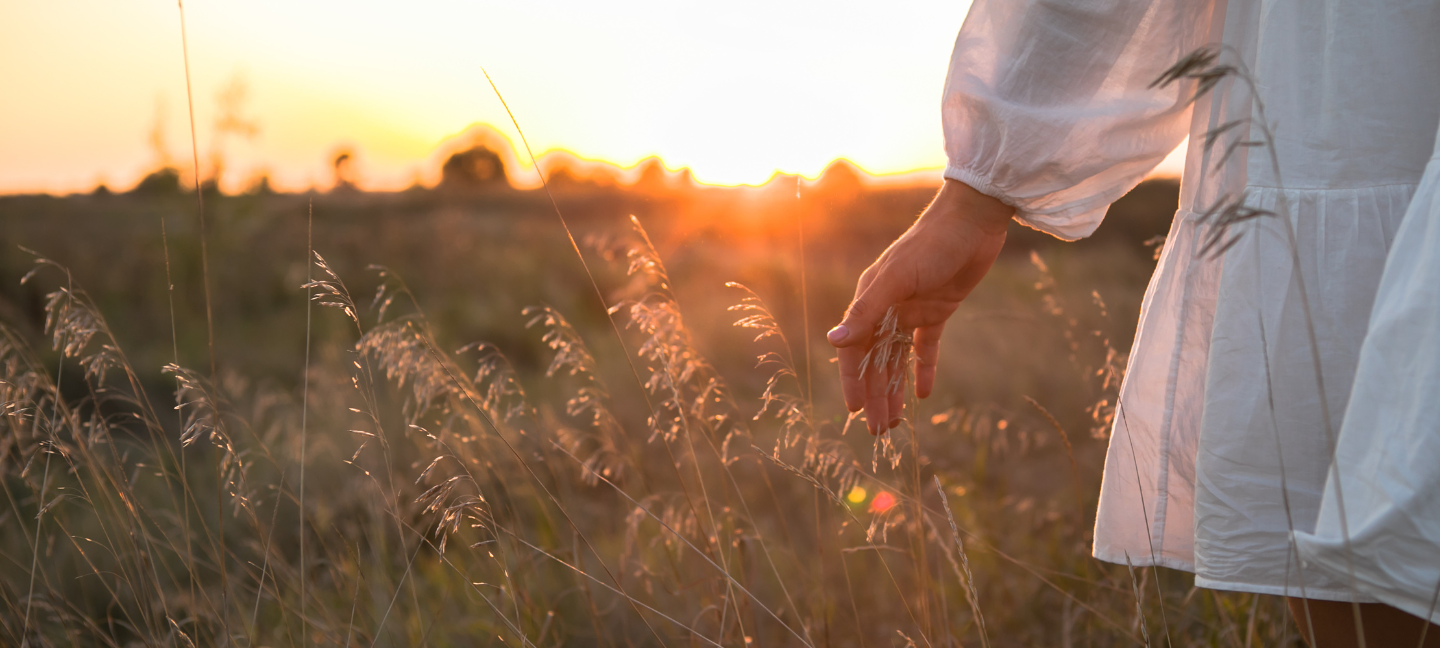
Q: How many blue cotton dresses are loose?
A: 0